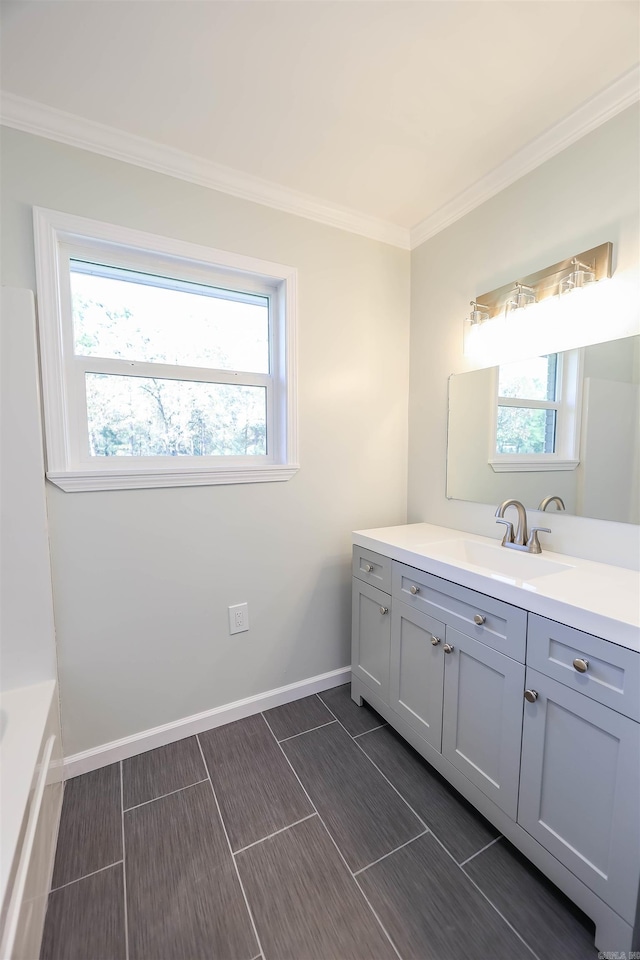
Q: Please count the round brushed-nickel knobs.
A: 8